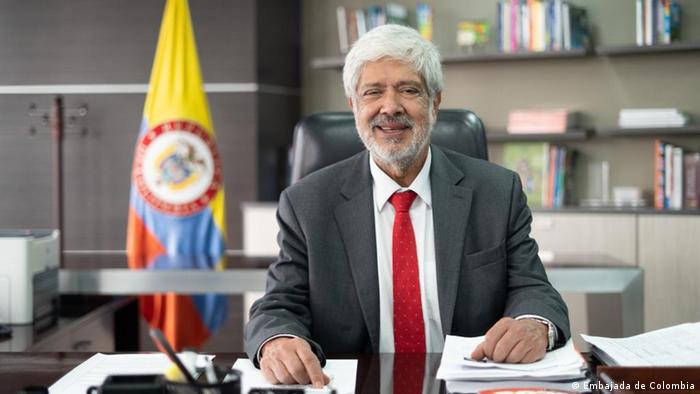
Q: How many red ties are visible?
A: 1